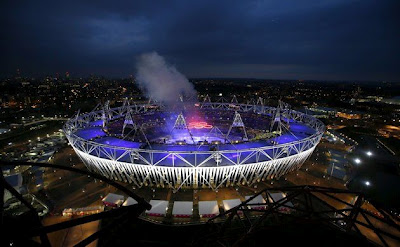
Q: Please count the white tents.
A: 8